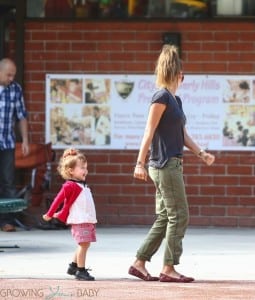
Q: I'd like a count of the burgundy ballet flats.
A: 2